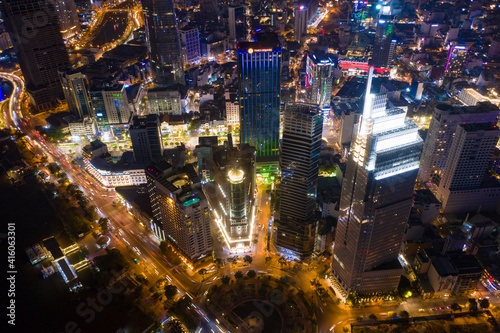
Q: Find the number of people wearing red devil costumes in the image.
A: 0